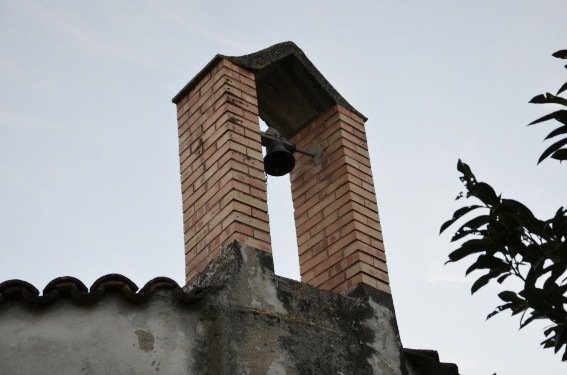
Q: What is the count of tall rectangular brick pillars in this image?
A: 2